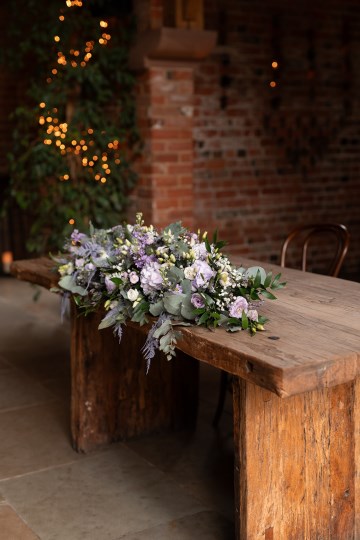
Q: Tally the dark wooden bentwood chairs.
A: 1